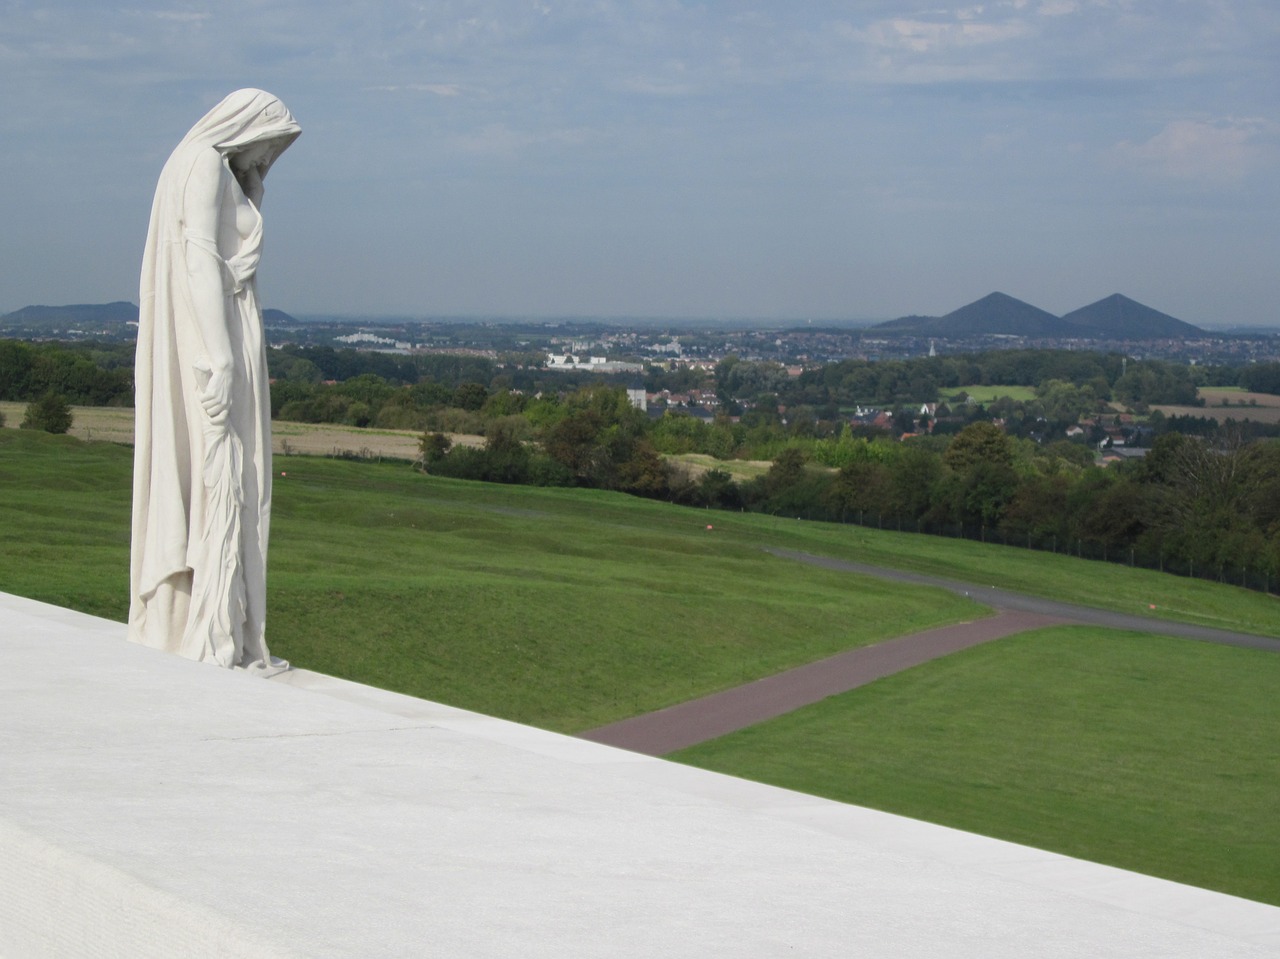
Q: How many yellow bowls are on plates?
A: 0